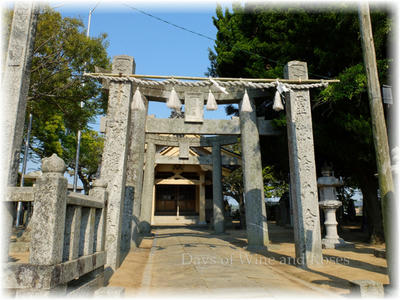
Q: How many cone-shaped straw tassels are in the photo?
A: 5